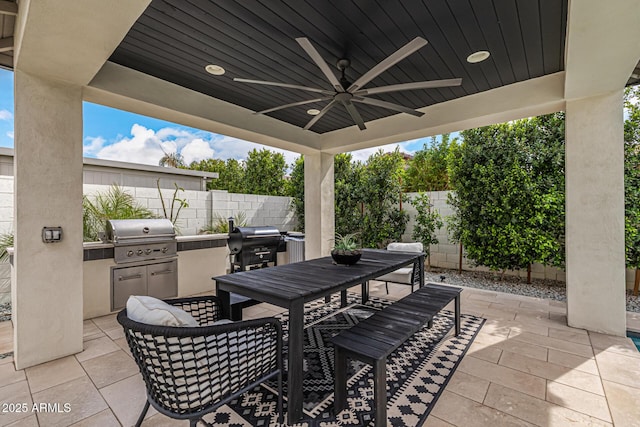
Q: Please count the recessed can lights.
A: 3